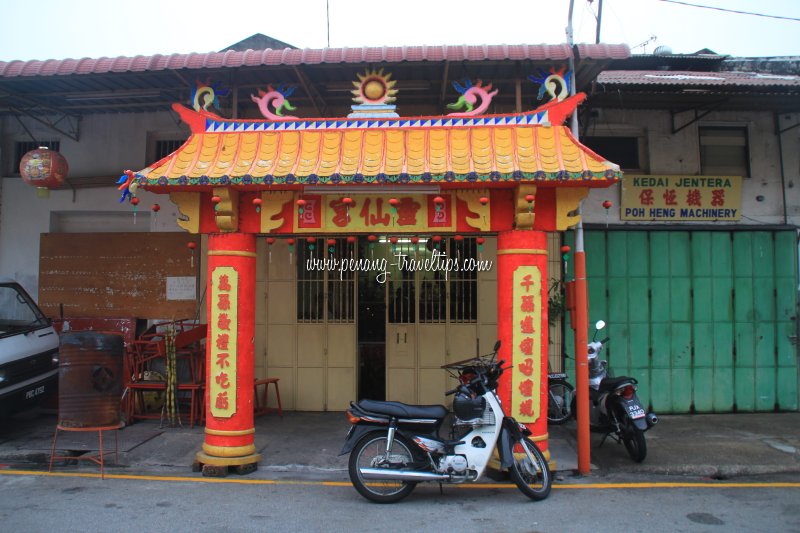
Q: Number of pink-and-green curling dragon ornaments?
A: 2